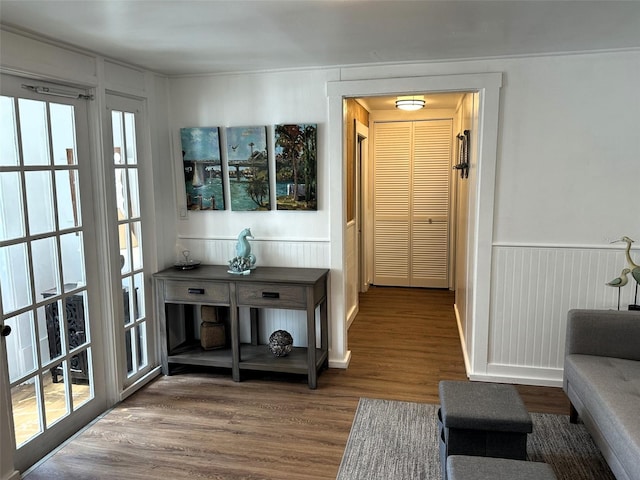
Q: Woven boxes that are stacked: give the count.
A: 2